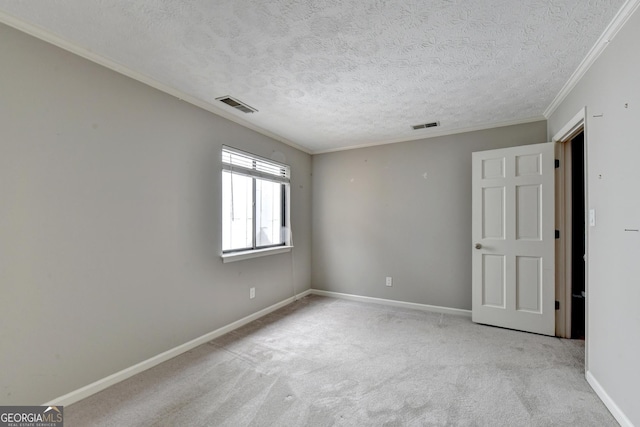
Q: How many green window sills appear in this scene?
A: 0